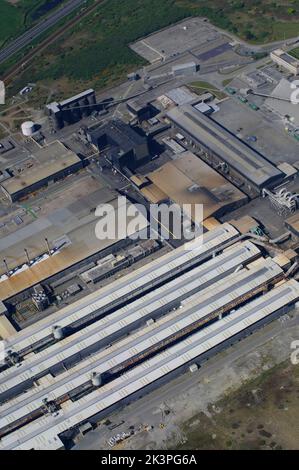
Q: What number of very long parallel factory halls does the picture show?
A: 4